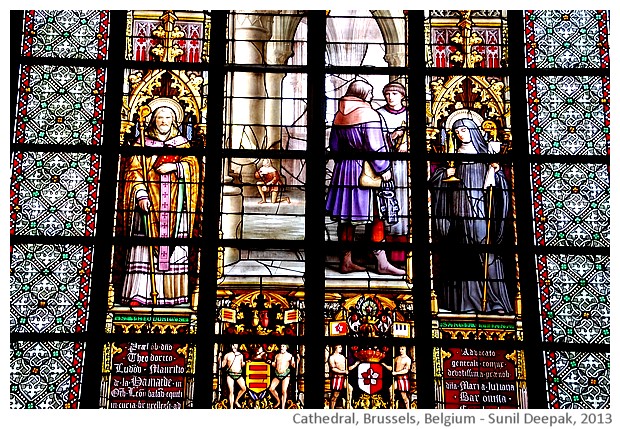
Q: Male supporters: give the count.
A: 4